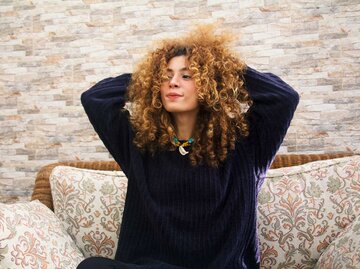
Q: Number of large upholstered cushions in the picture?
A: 4